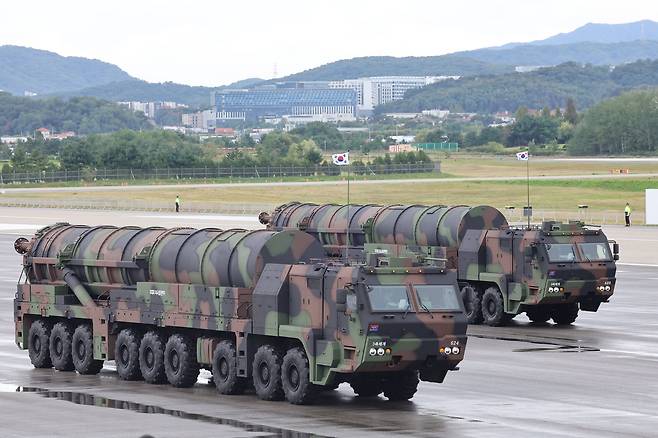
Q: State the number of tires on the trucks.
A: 15